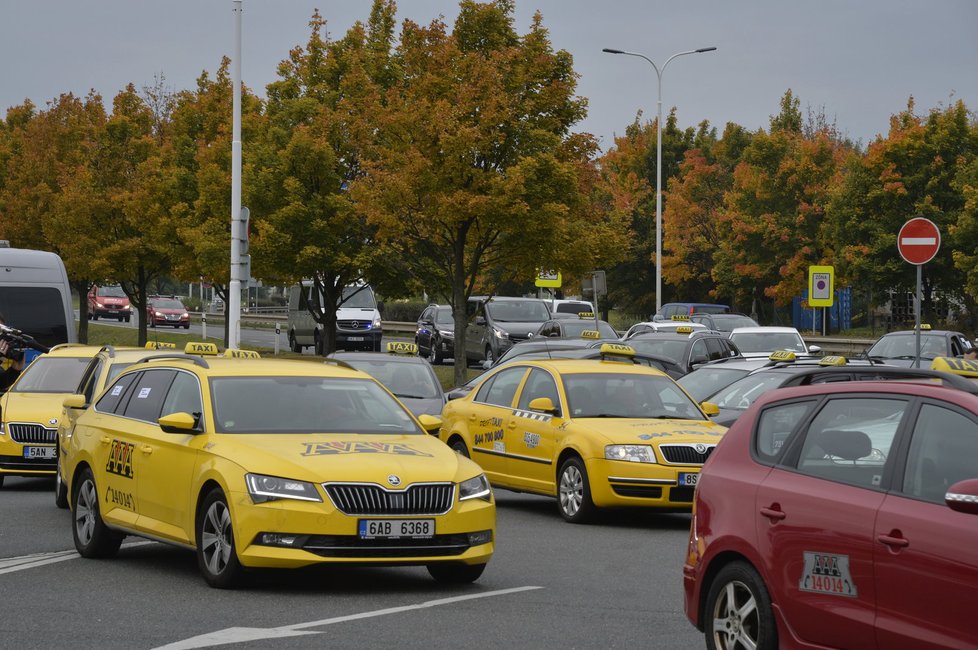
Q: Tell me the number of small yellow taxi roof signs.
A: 13